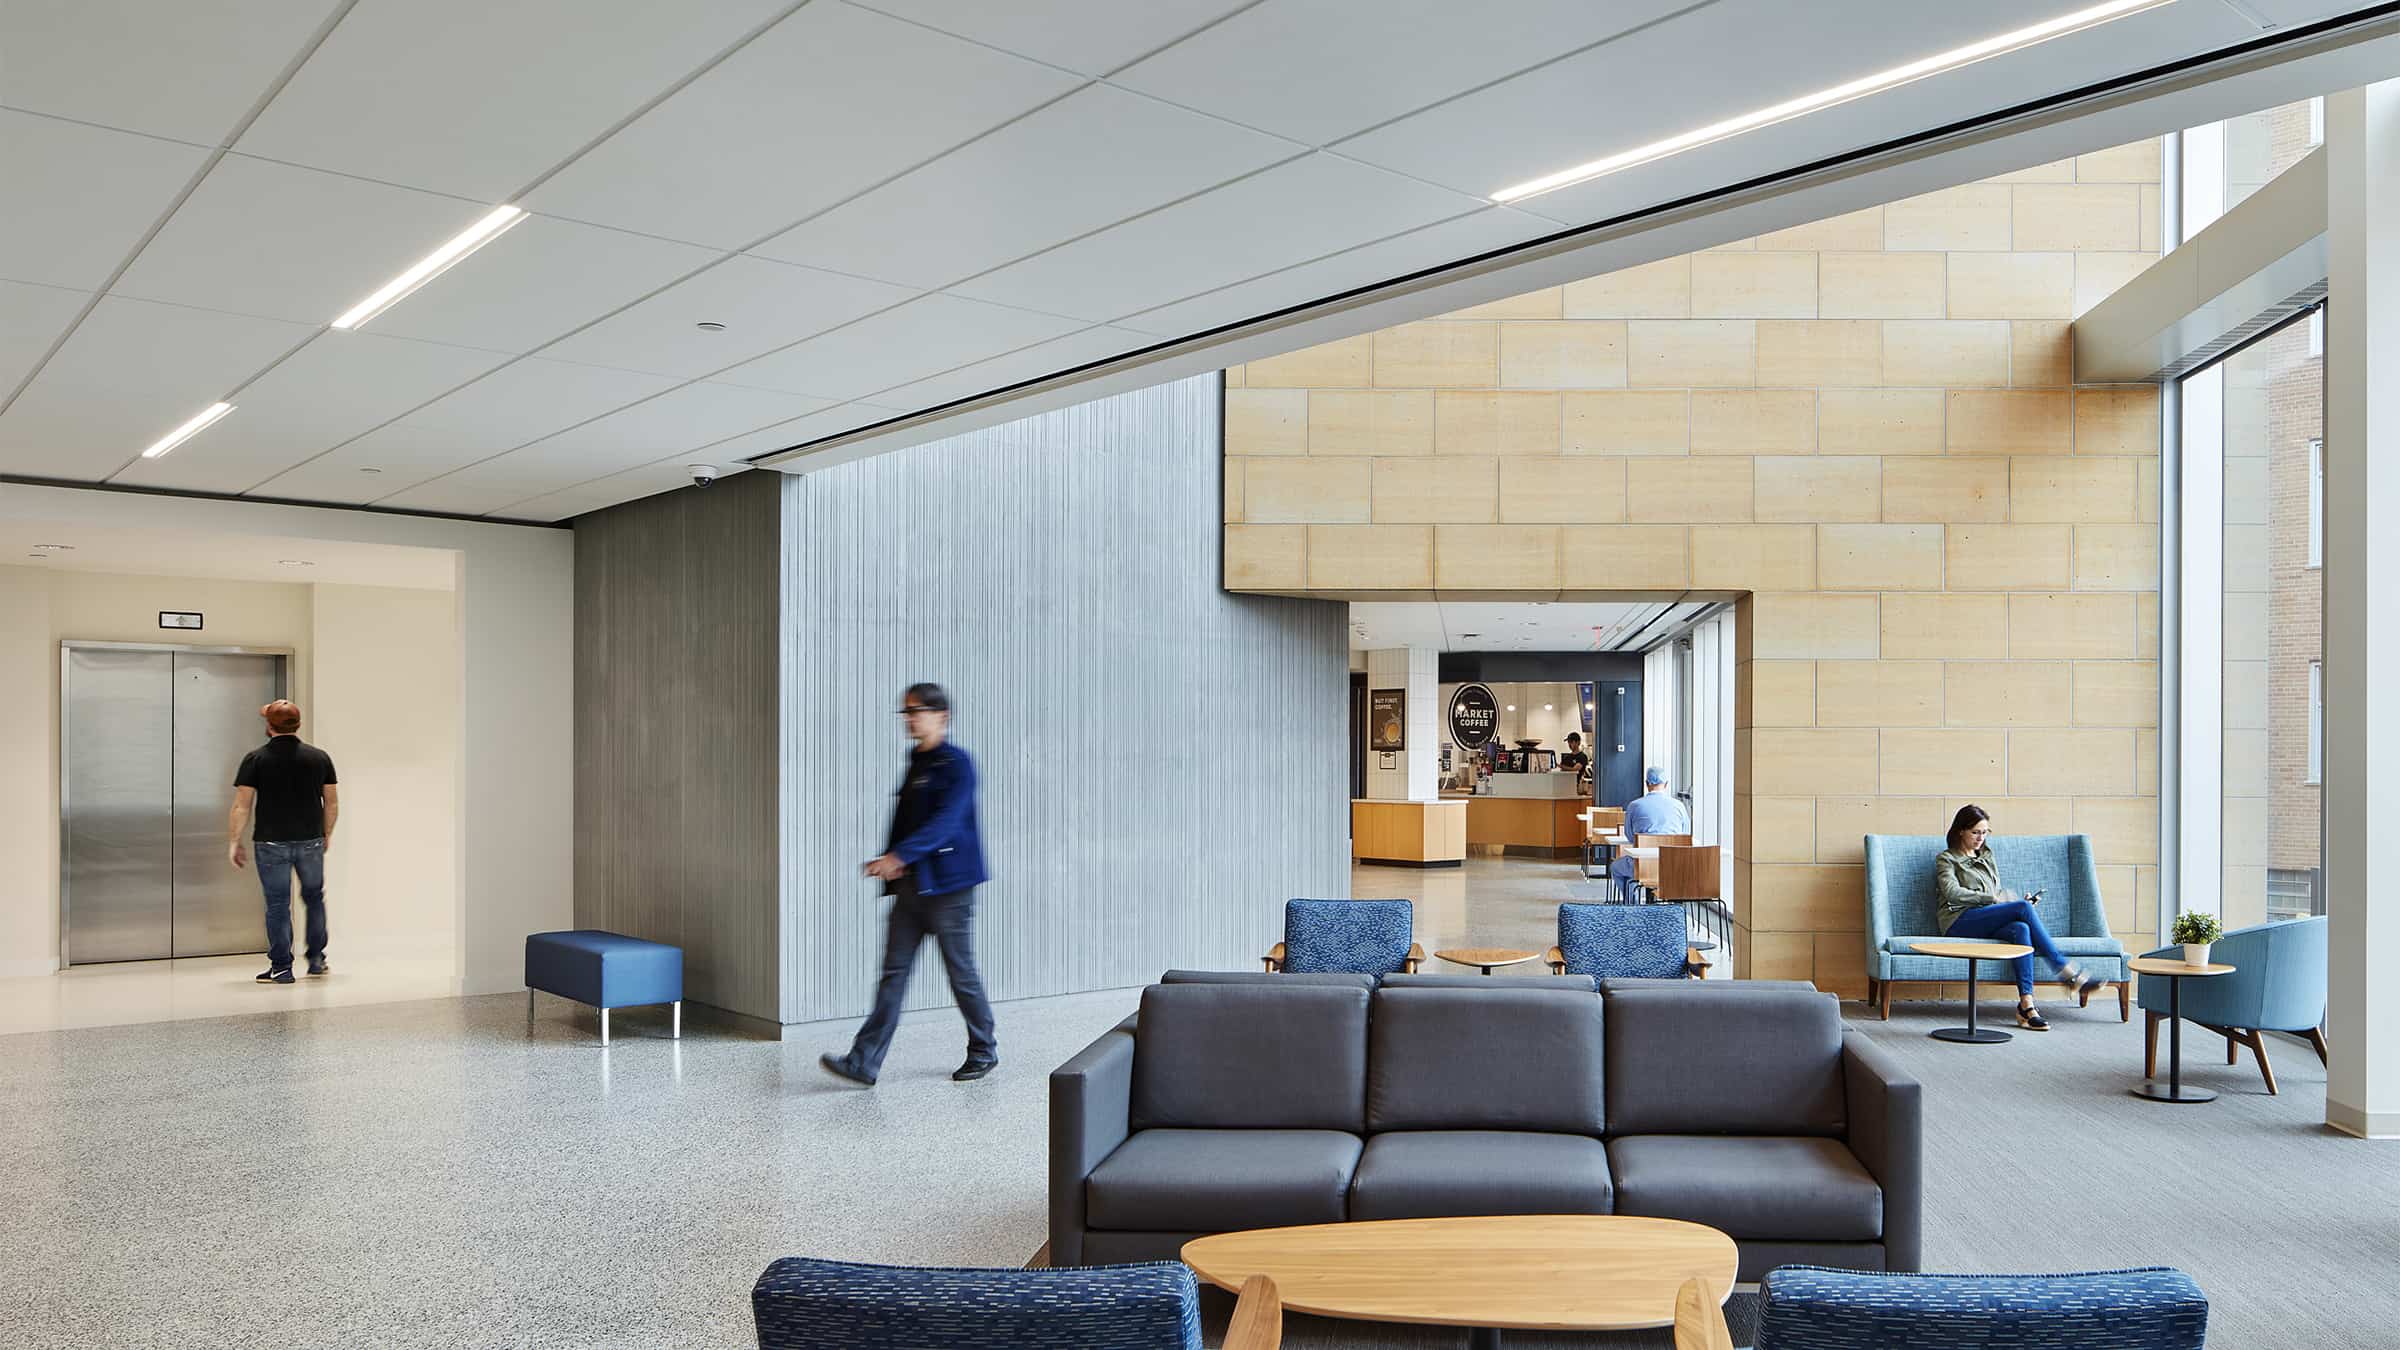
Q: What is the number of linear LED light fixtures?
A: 3